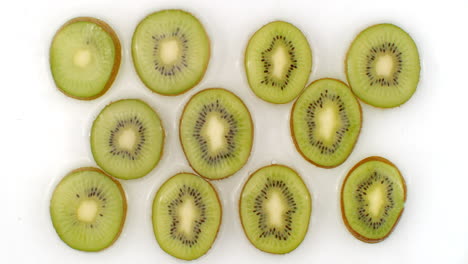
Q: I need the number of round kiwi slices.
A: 11